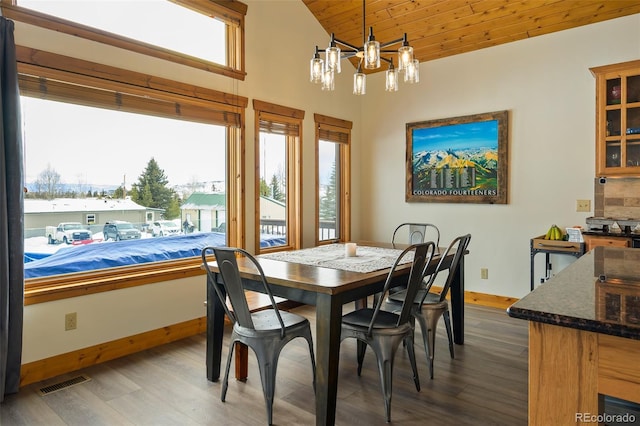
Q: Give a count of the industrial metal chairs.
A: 4